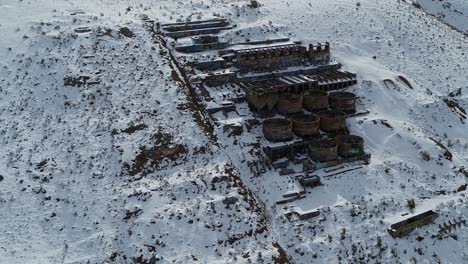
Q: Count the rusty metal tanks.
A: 8